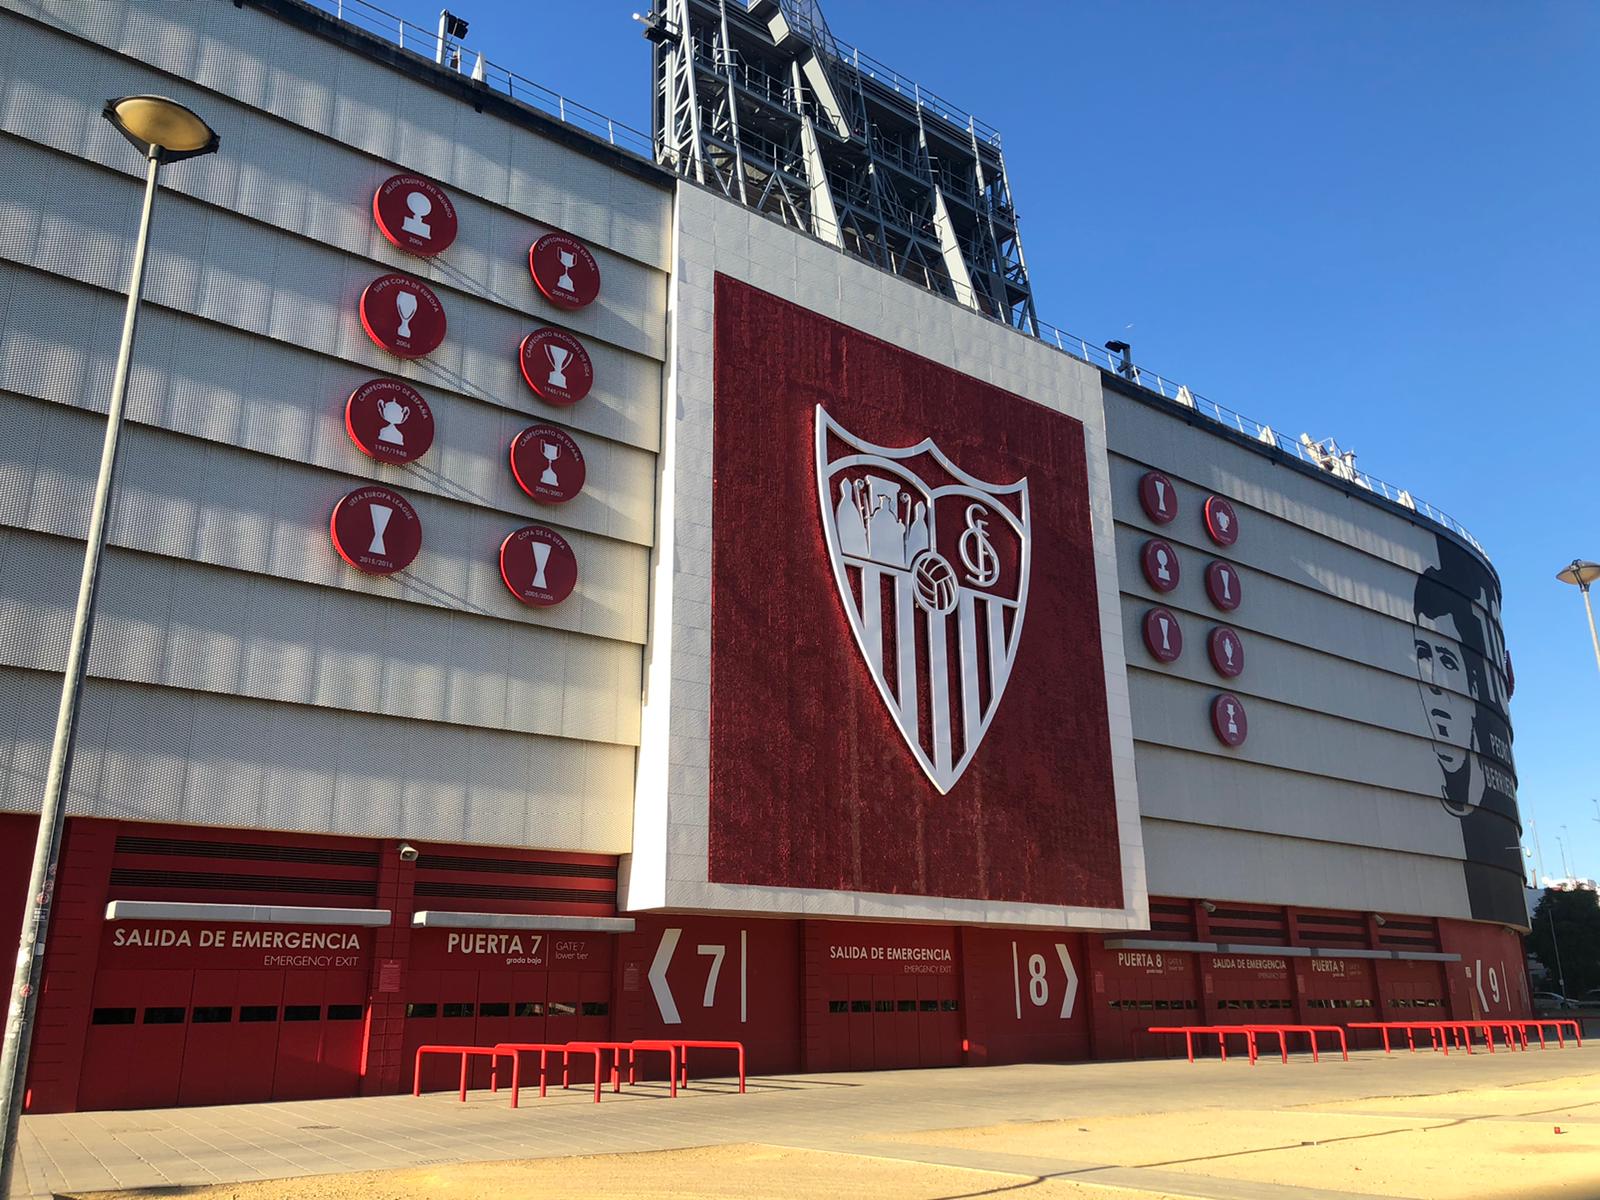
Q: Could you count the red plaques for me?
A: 15